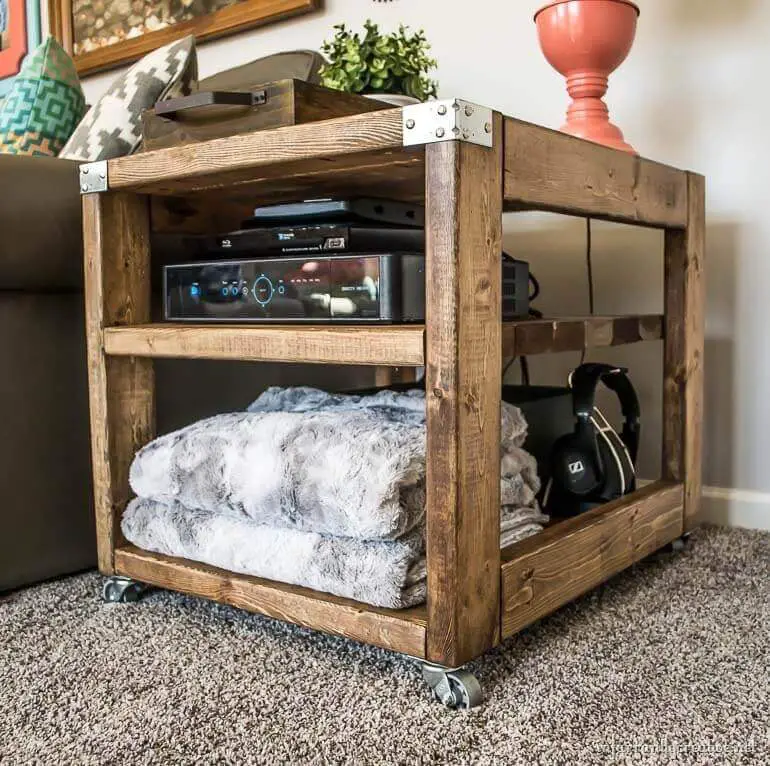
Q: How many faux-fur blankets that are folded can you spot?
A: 2